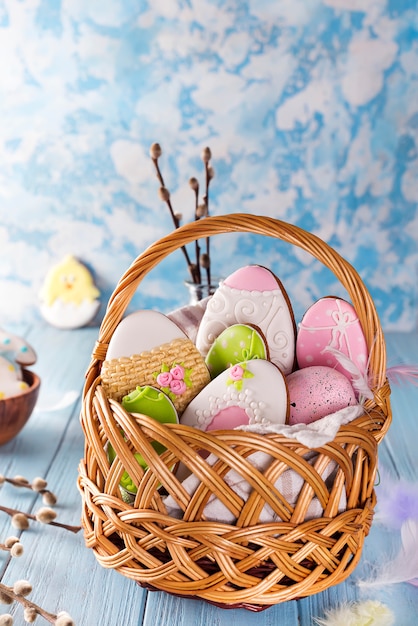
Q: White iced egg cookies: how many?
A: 3